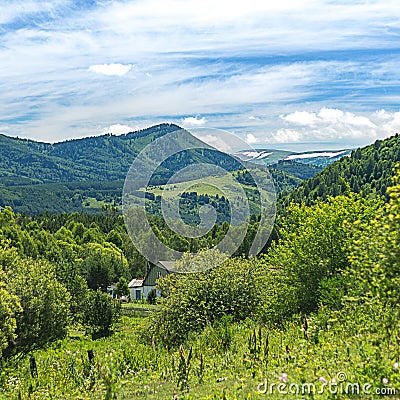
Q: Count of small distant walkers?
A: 0